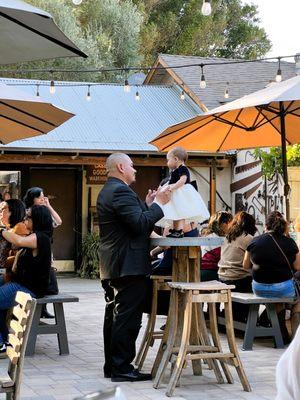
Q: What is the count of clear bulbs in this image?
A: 11